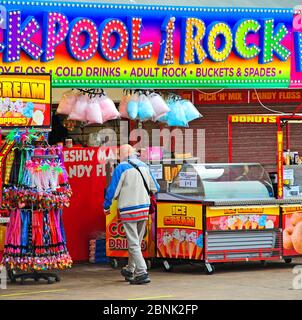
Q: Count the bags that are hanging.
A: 11